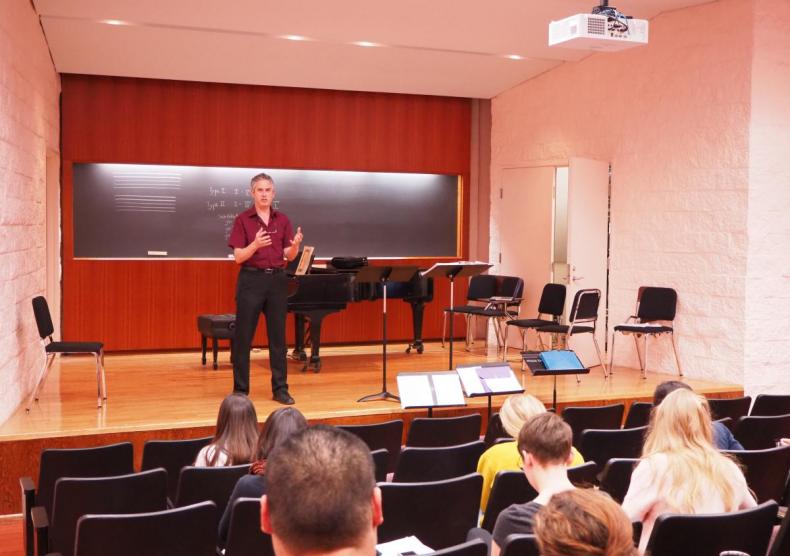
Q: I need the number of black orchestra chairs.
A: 6